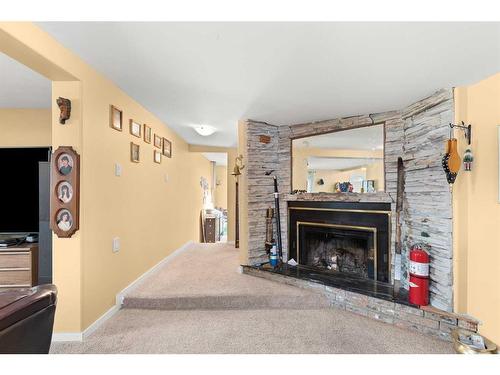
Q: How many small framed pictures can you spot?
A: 7